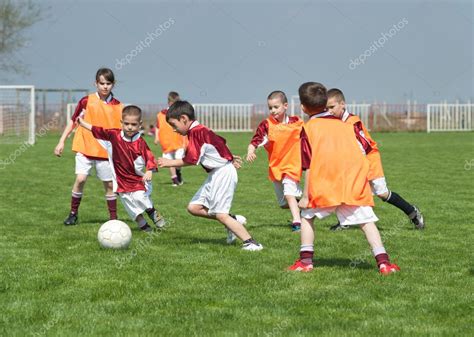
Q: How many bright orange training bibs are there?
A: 5